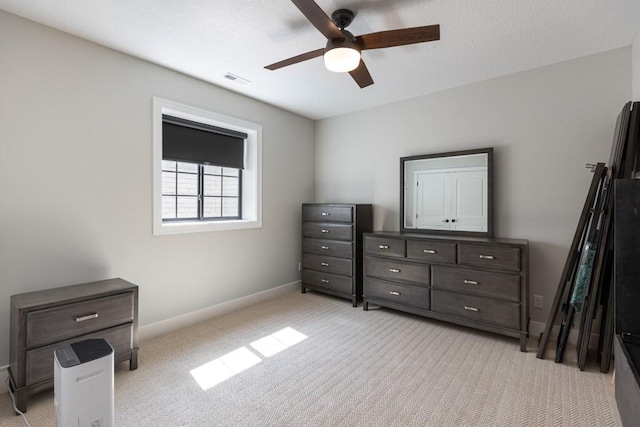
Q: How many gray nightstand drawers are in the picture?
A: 2